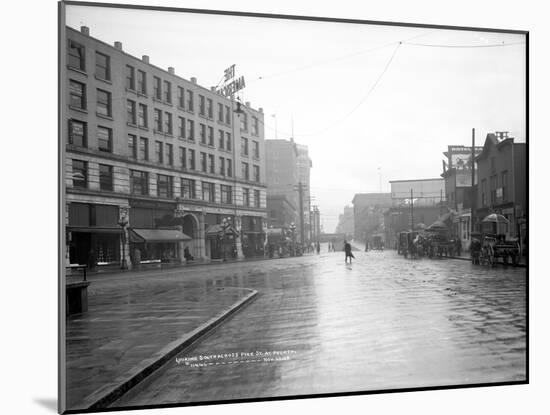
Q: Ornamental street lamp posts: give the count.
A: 3